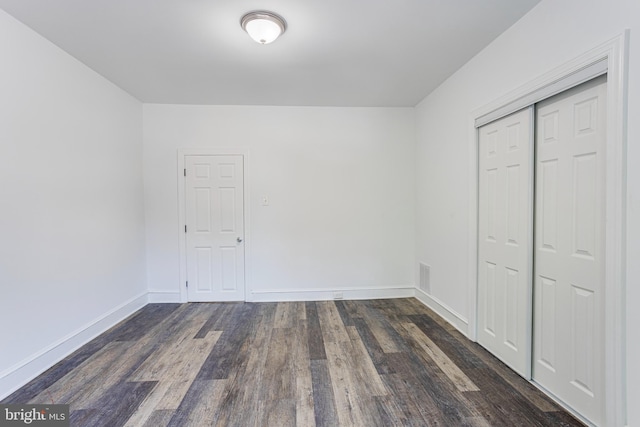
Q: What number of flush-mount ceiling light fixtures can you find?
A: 1